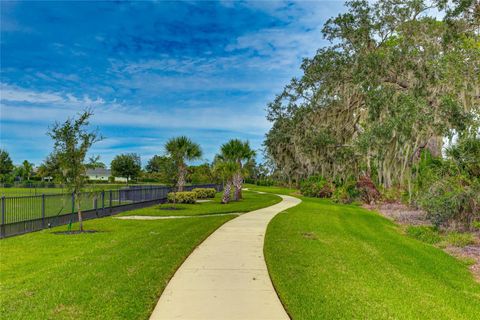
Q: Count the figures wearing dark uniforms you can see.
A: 0